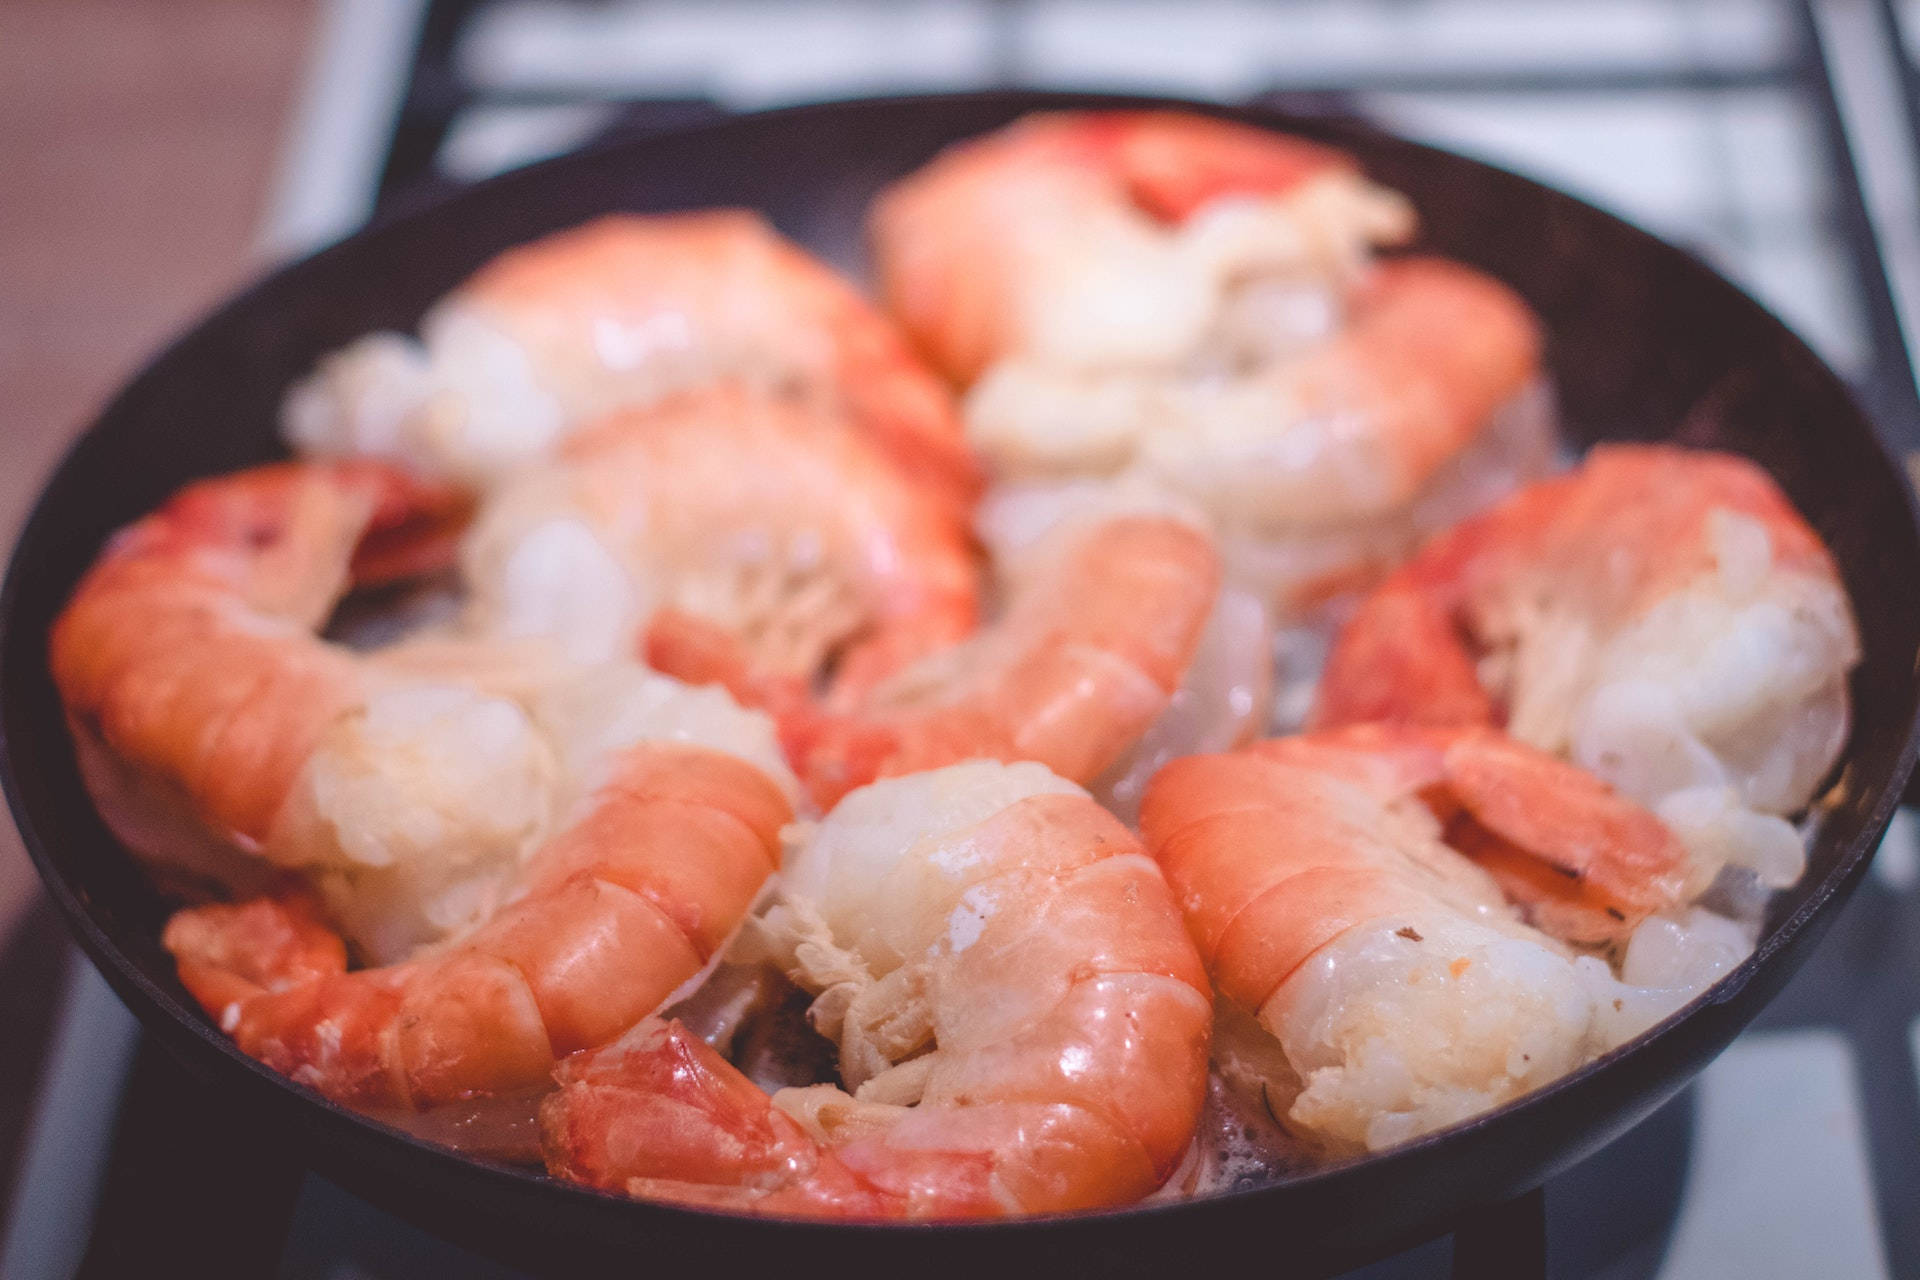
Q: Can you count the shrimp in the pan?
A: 10